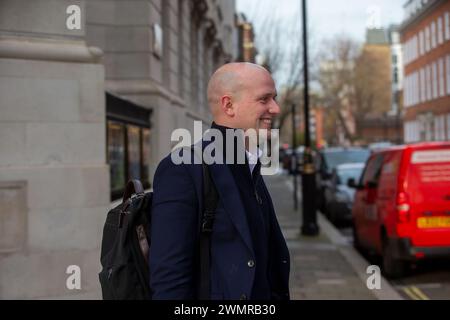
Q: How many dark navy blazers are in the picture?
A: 1